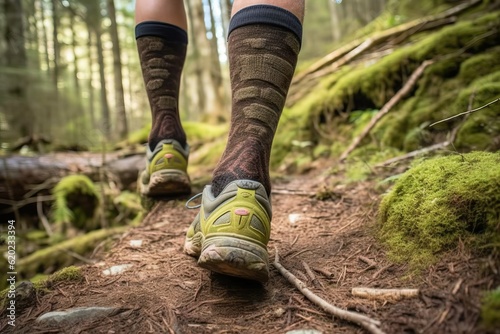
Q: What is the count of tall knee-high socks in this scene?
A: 2